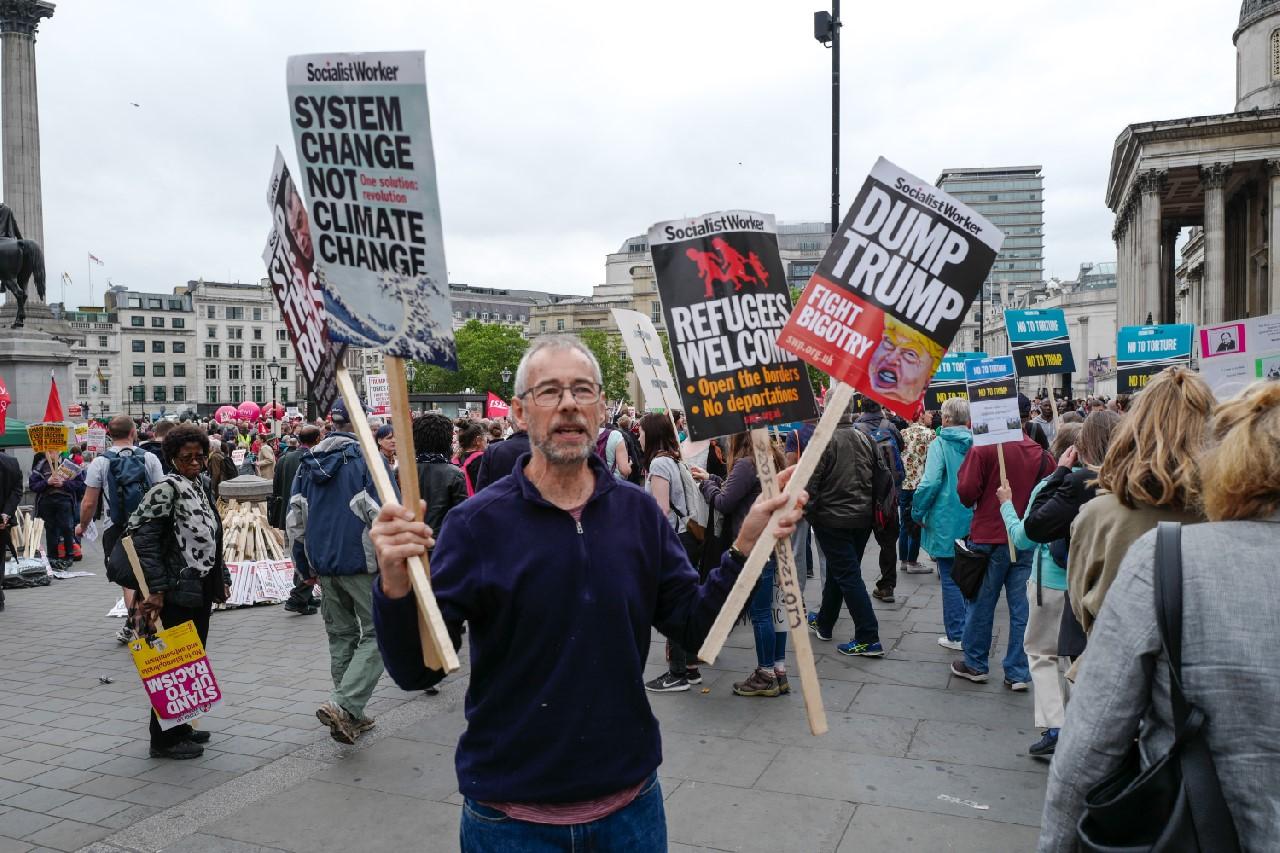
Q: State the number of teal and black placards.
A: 4